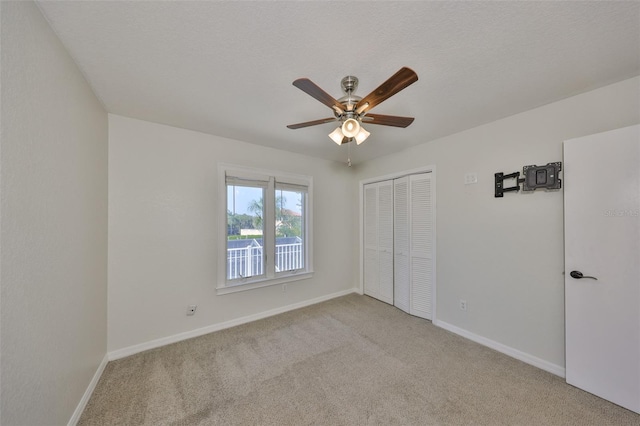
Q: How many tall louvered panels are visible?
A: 4